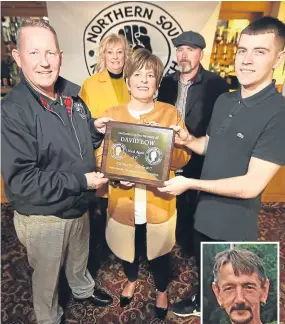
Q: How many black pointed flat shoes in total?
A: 2